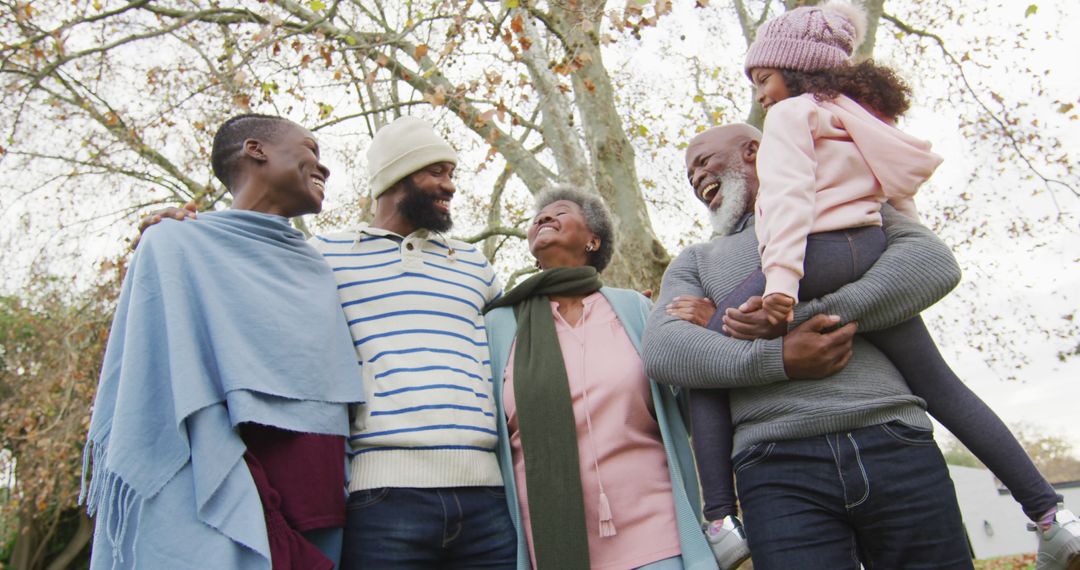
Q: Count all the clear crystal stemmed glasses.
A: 0